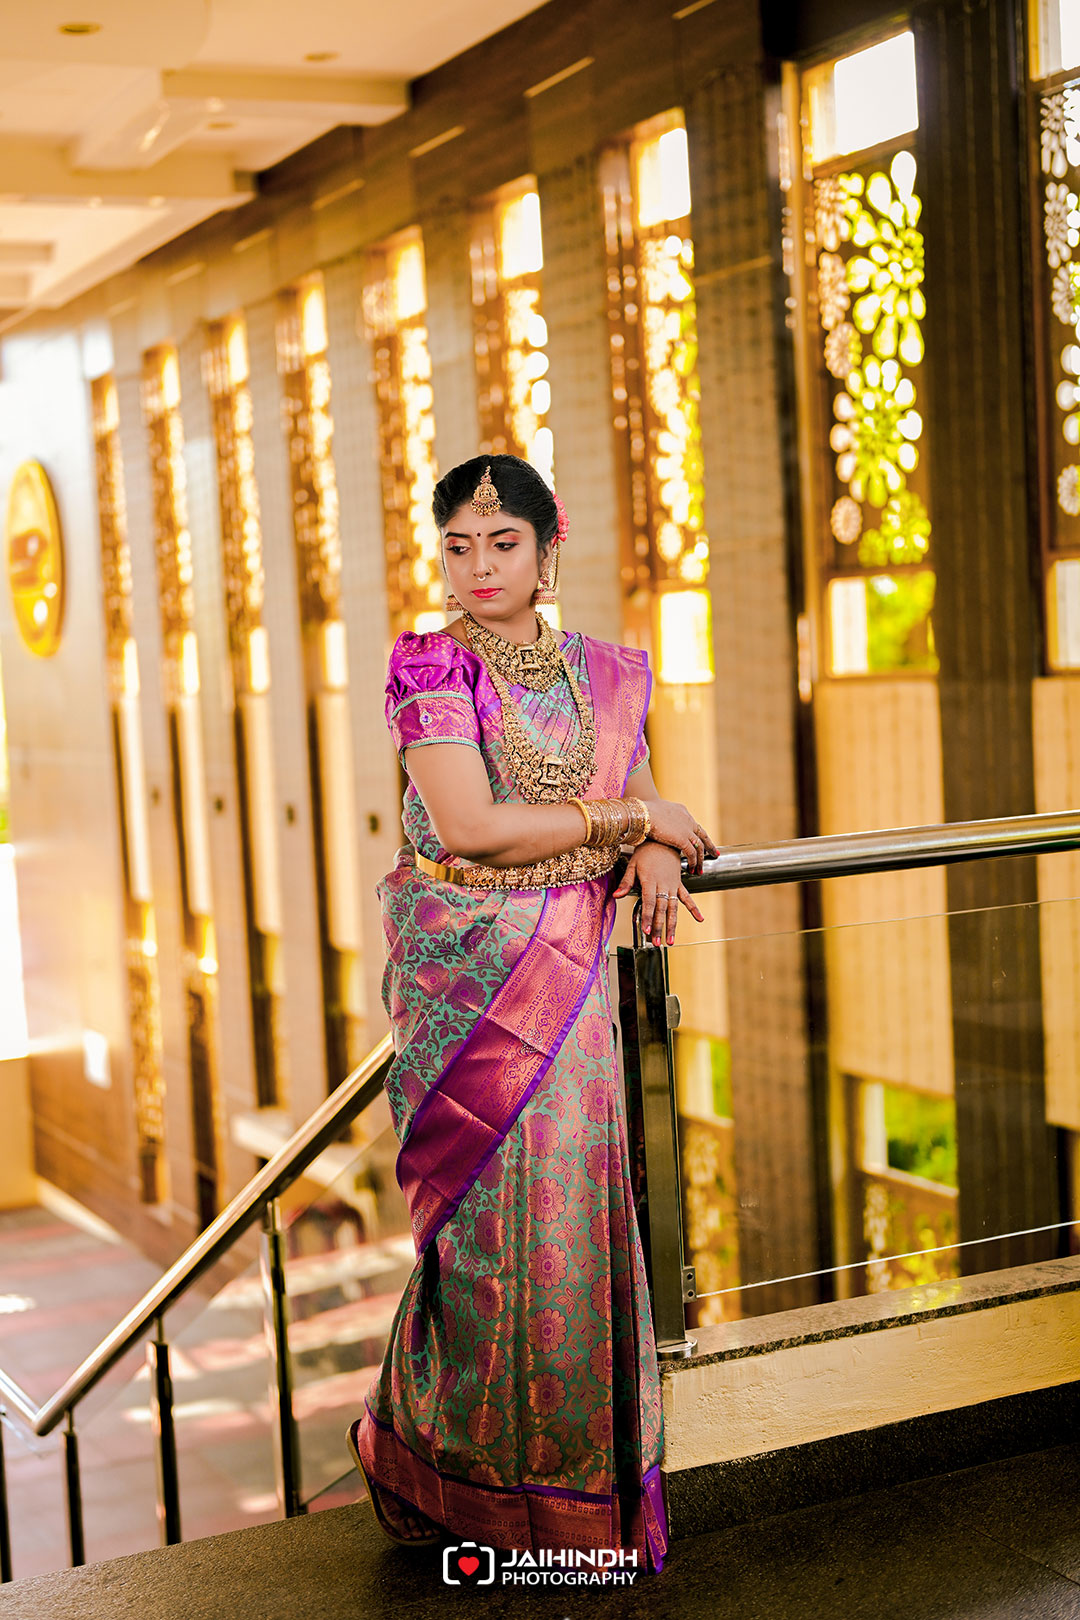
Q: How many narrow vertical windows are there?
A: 9